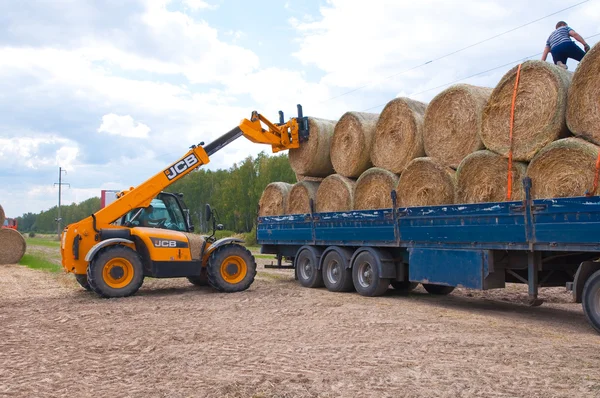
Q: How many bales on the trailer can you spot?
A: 13